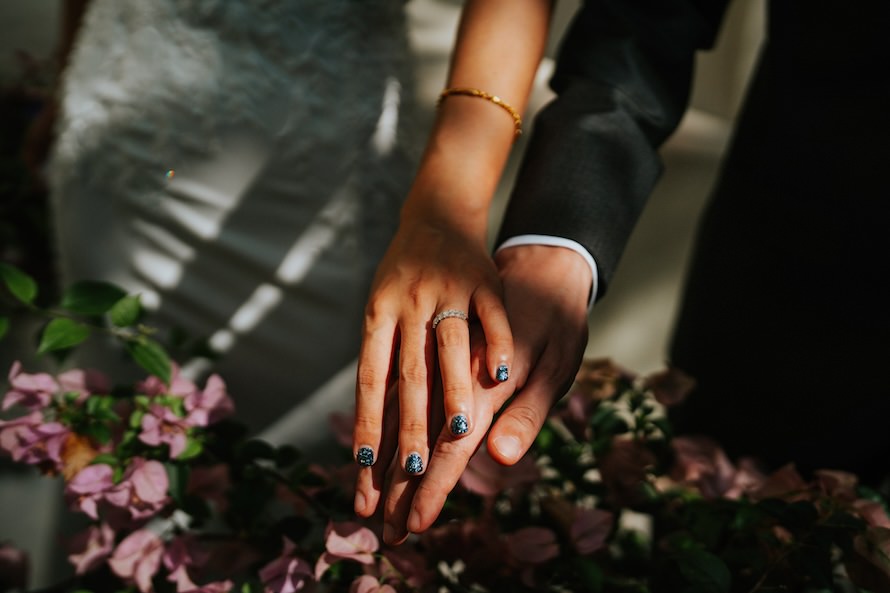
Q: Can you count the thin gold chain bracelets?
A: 1